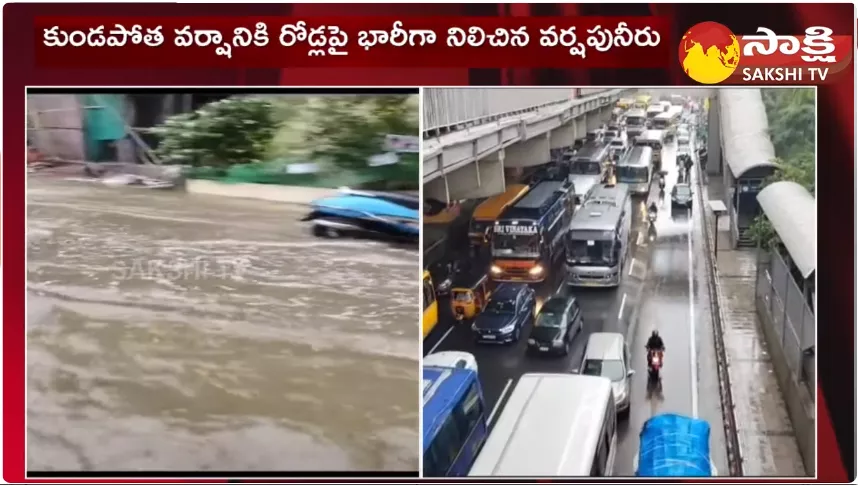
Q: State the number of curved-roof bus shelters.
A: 2